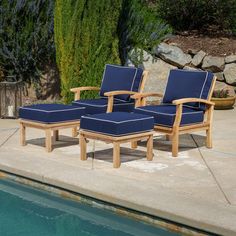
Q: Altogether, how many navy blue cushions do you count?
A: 6